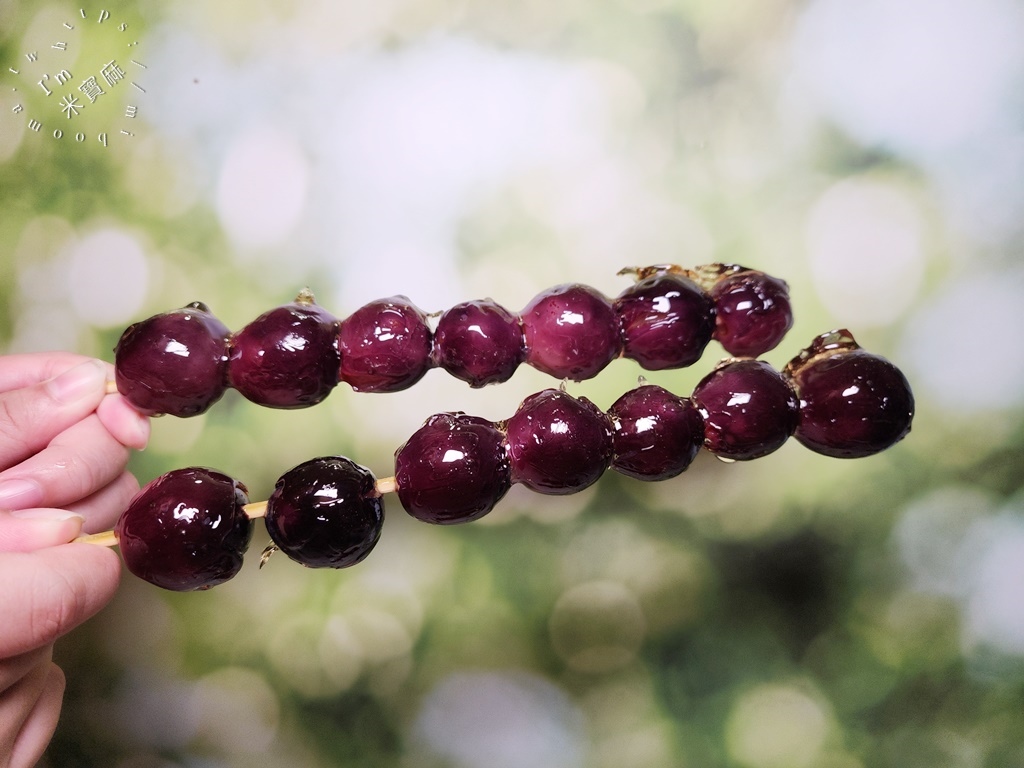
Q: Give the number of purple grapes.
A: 14